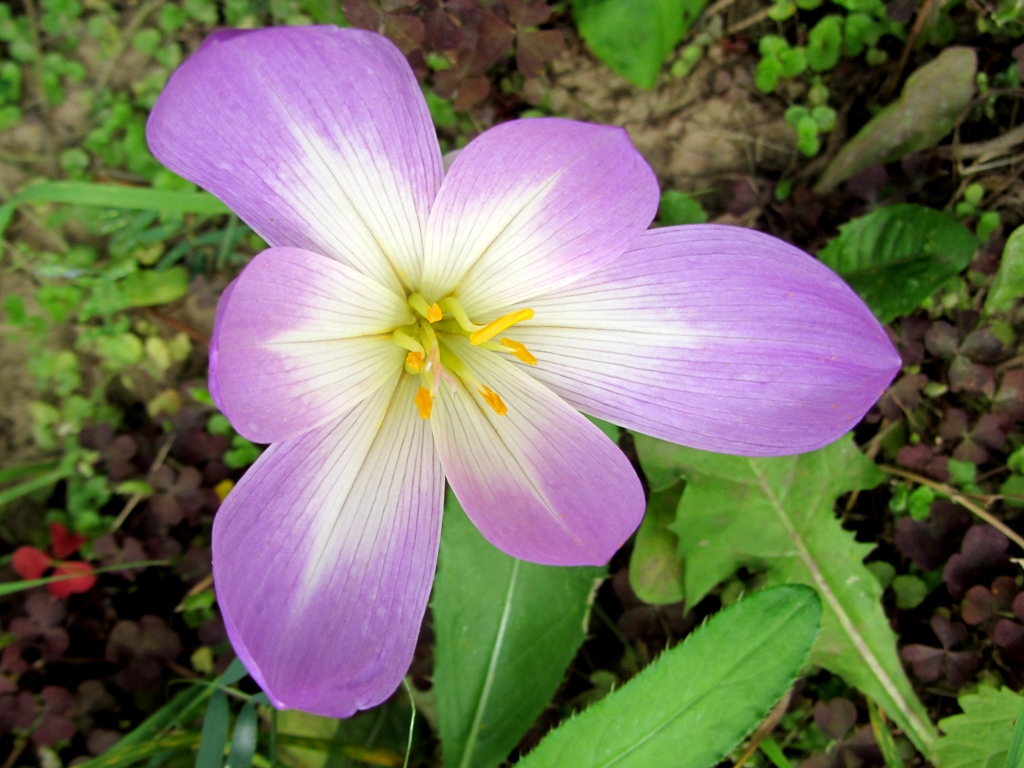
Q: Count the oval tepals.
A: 6